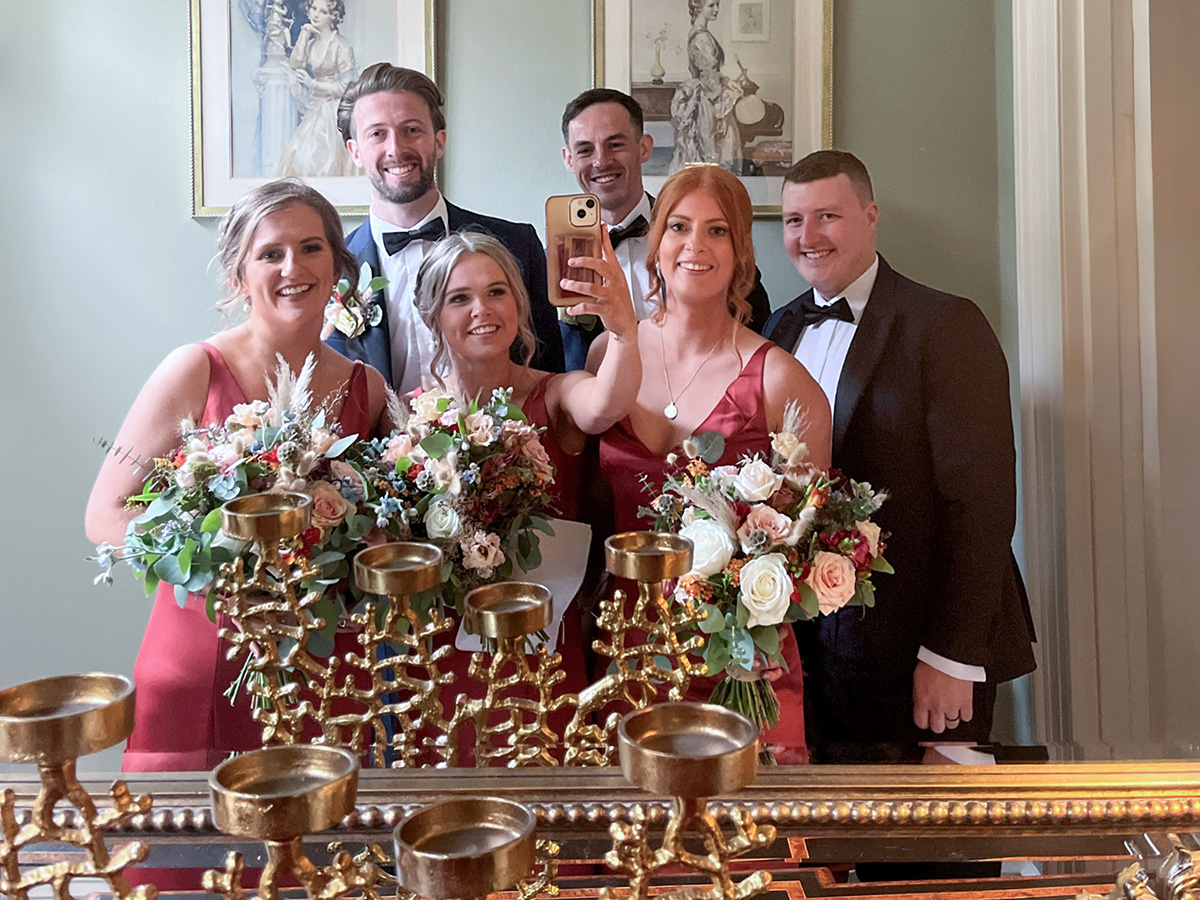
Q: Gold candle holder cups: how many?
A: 8